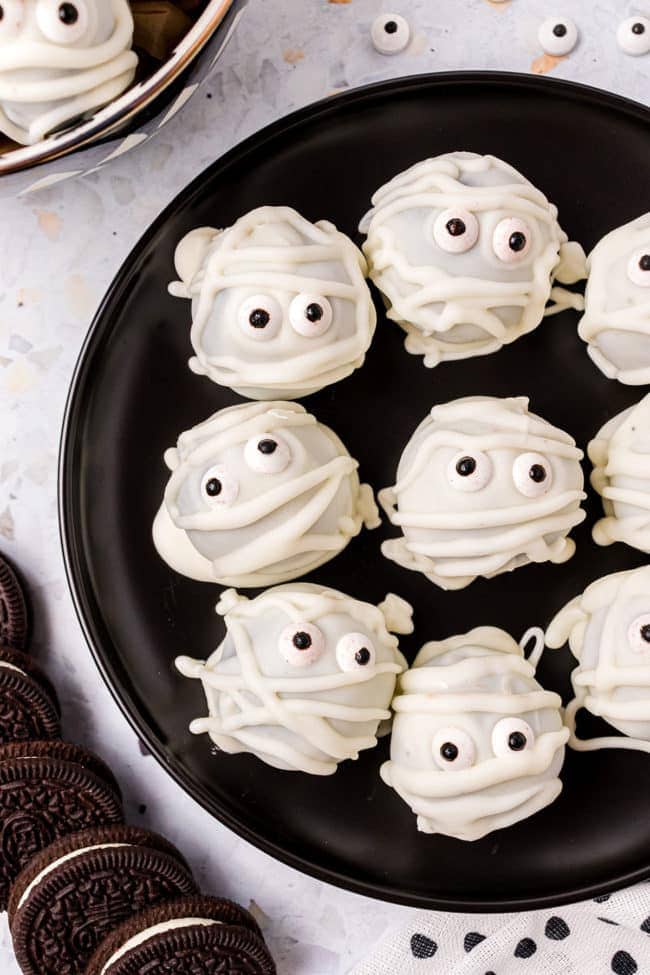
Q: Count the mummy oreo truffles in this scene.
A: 10